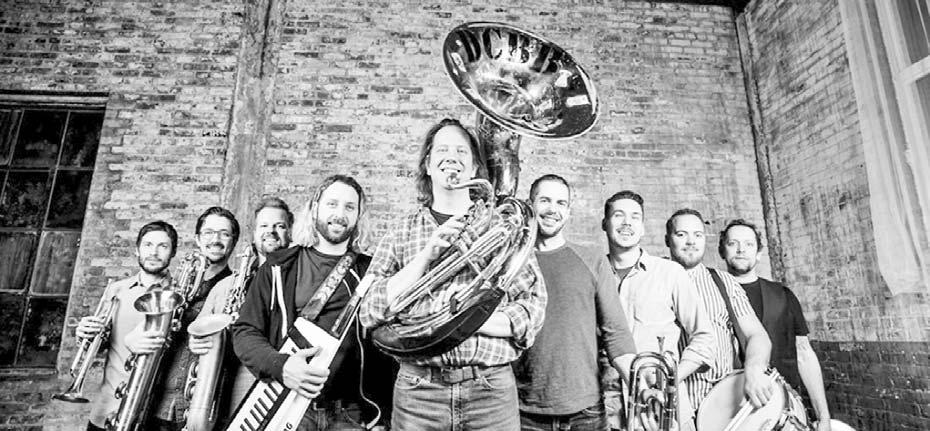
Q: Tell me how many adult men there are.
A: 9